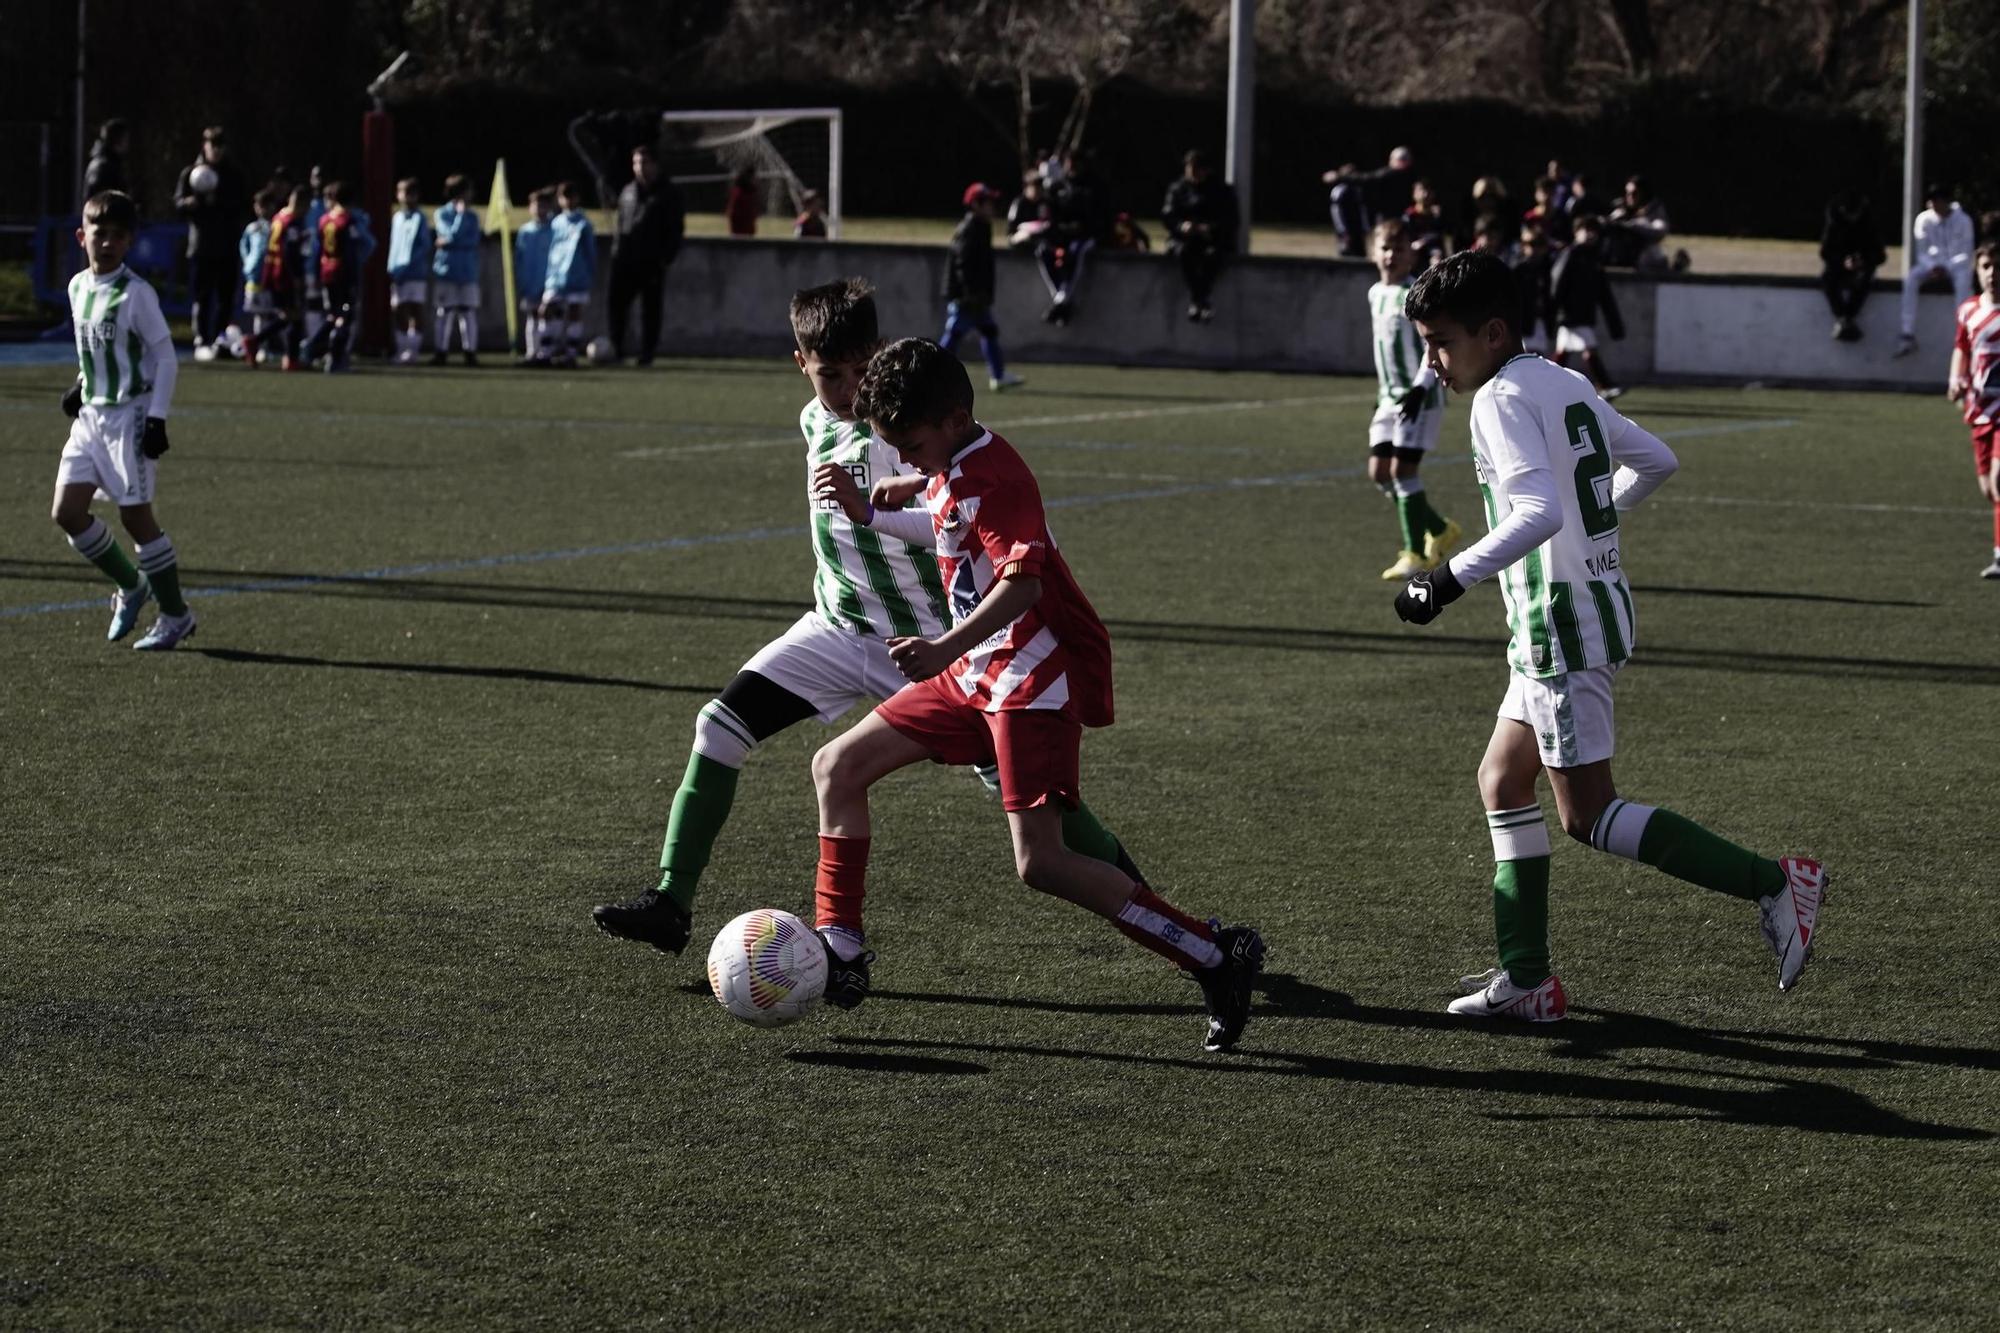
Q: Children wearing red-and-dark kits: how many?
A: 2